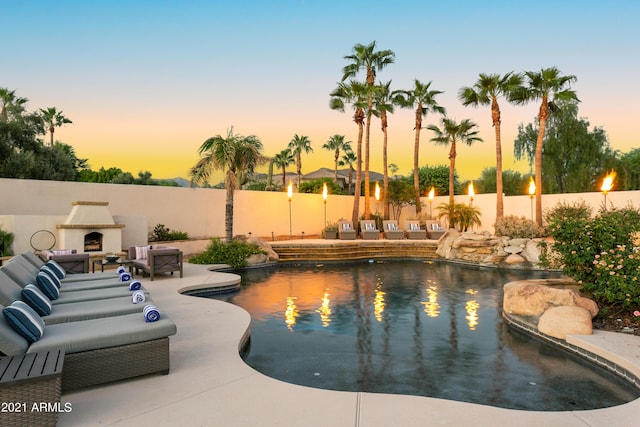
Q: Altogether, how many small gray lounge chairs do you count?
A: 5